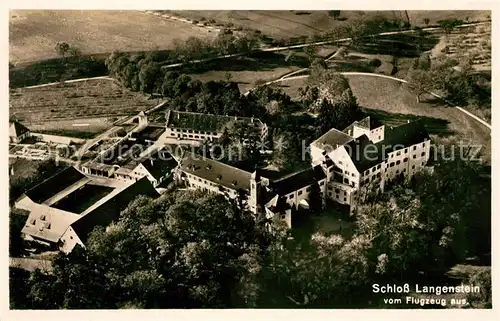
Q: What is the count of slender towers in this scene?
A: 1